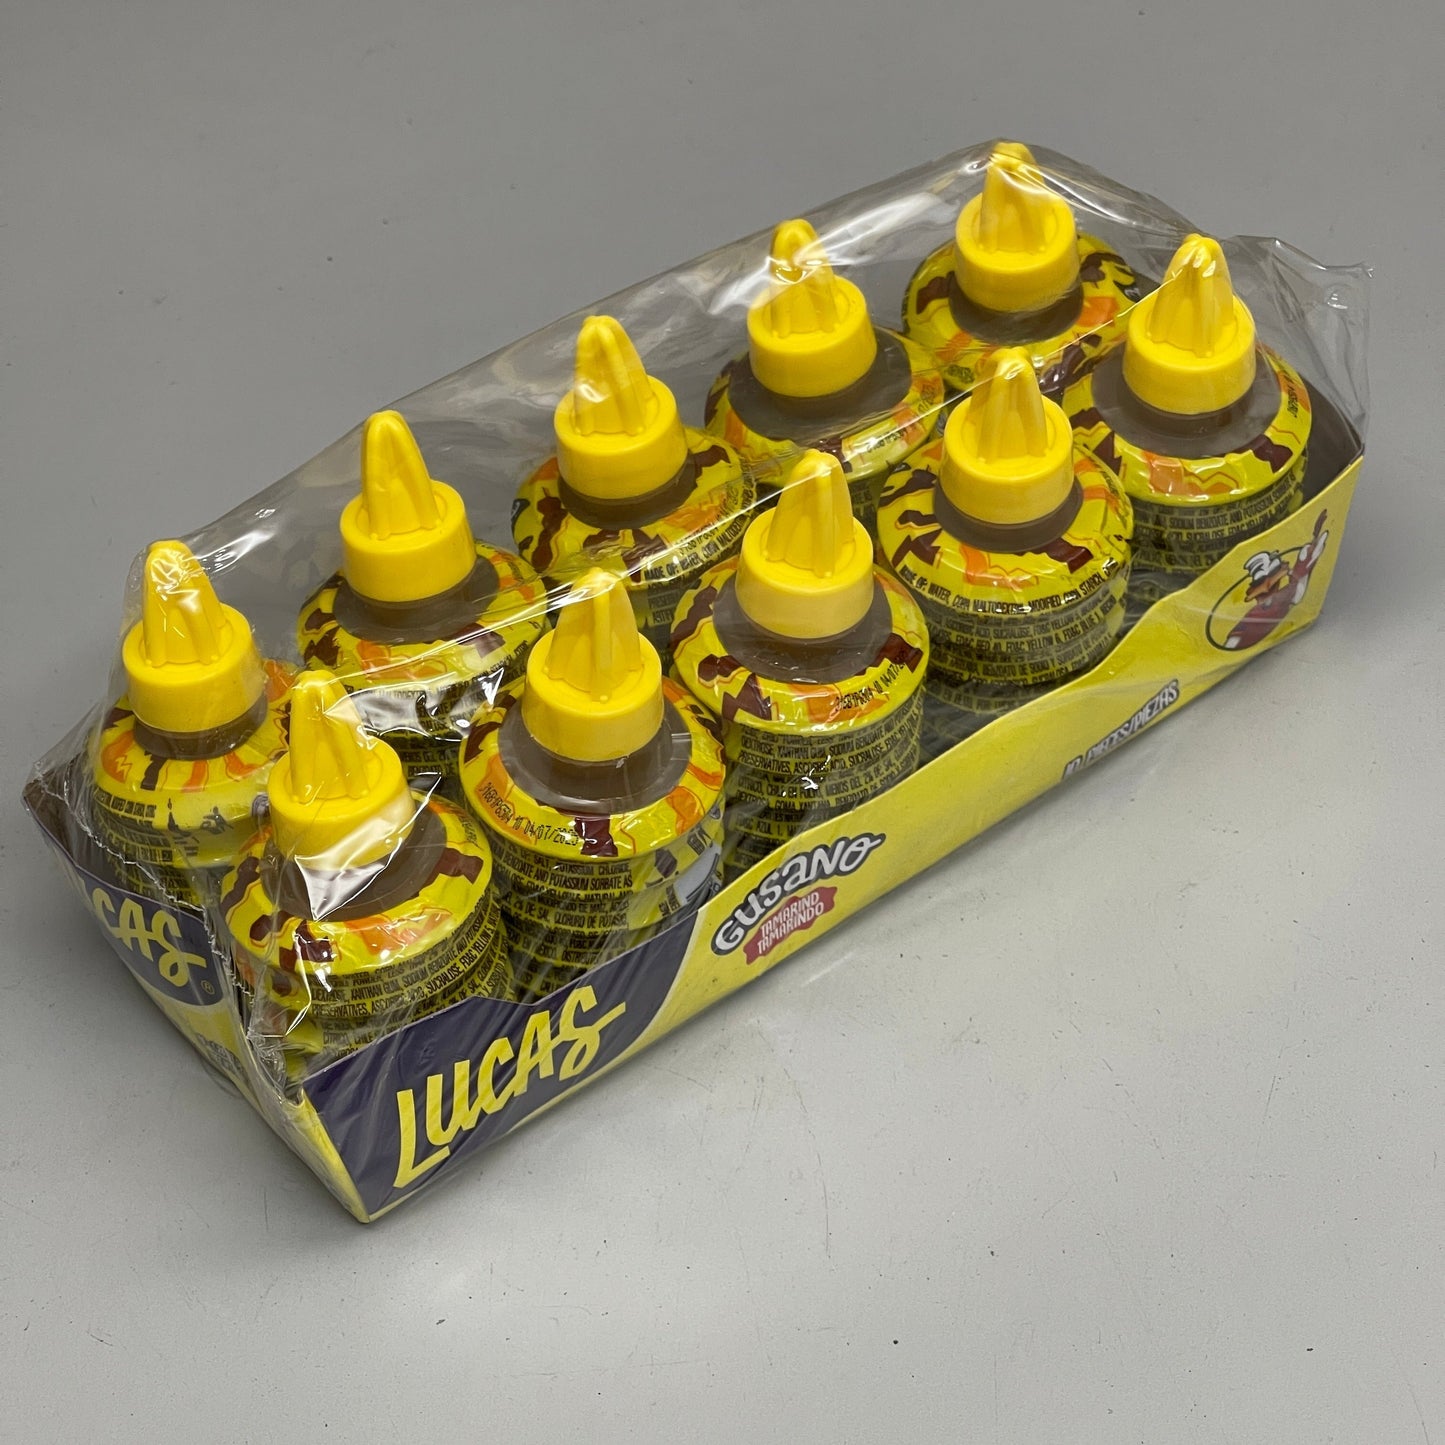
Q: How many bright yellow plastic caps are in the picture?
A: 10